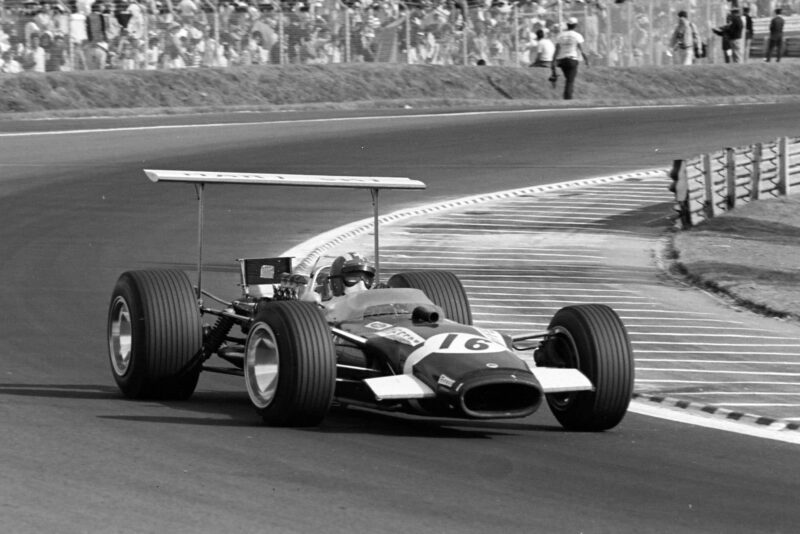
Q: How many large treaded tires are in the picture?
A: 4